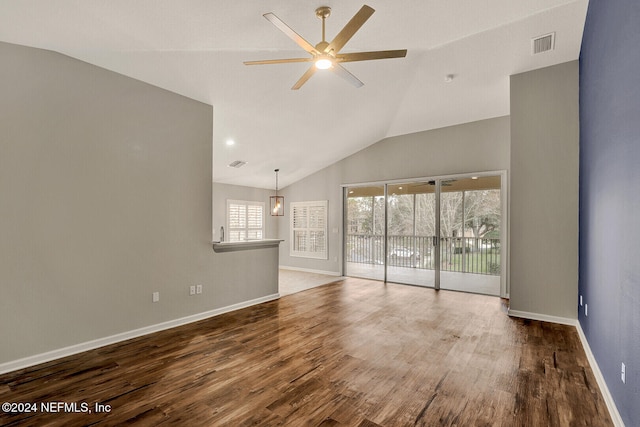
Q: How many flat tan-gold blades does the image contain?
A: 6